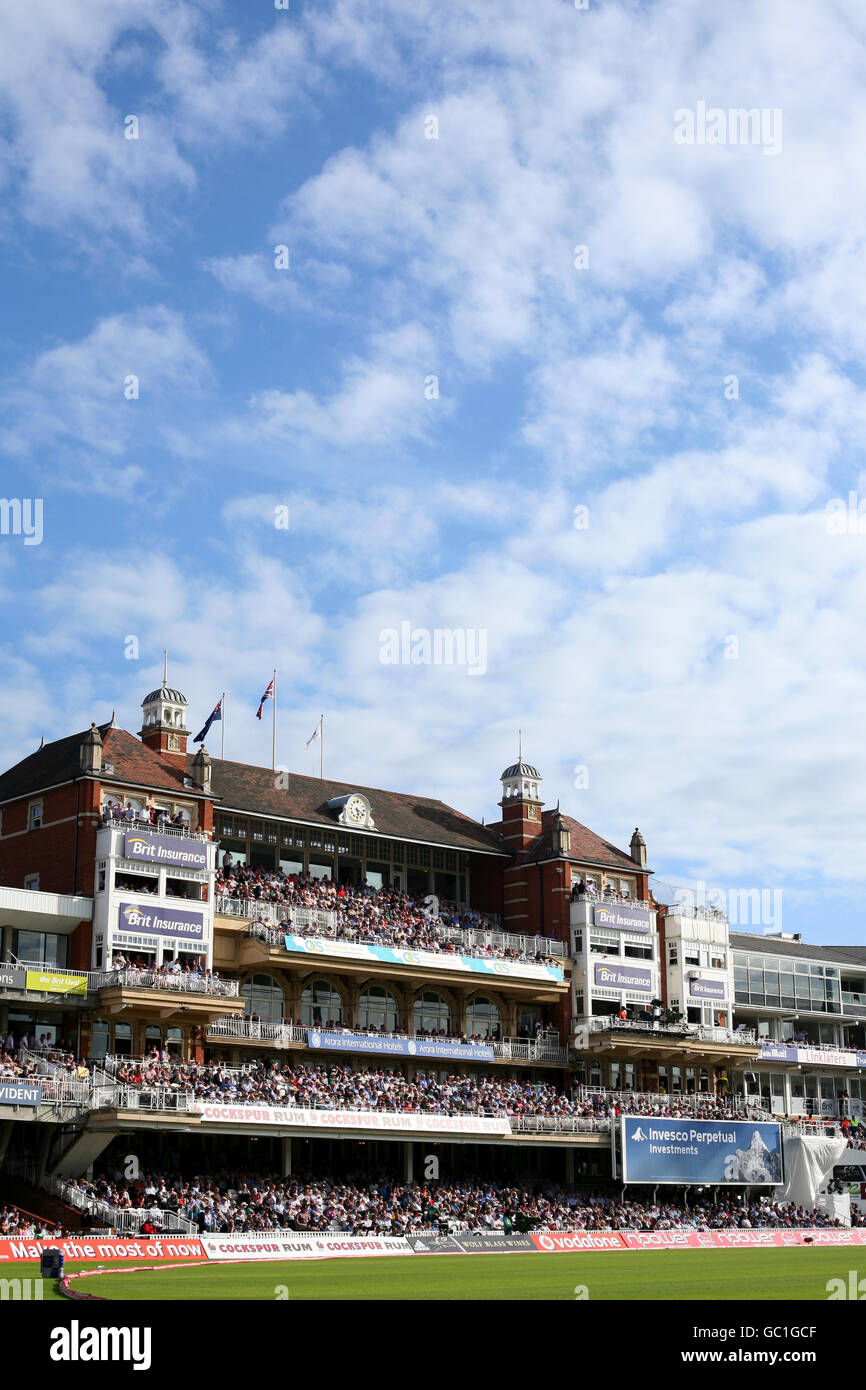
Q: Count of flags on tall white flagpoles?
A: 3